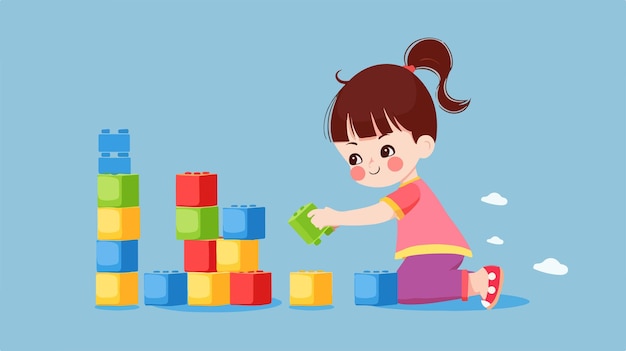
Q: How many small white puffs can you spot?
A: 3